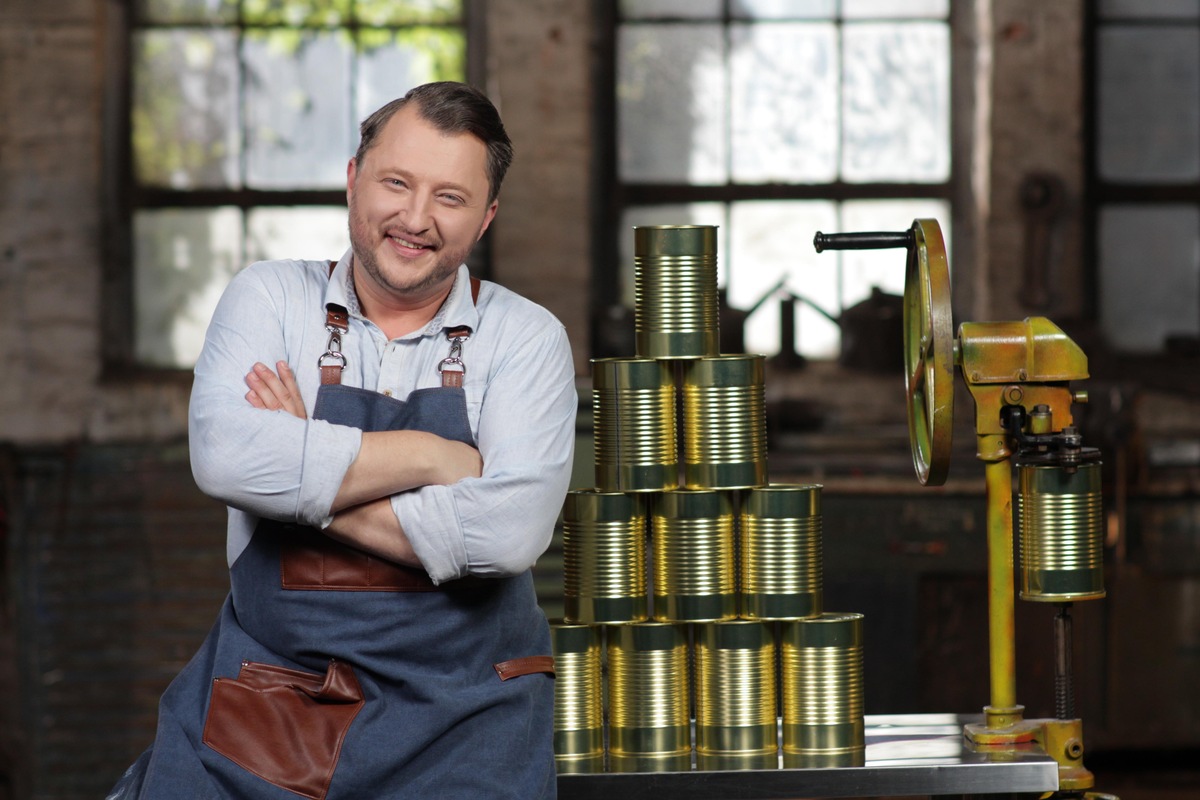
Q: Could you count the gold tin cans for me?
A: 11